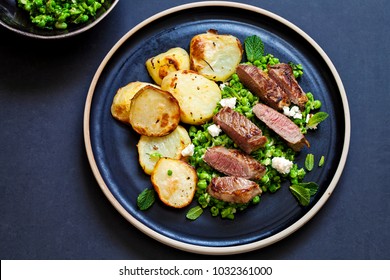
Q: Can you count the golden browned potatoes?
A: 7